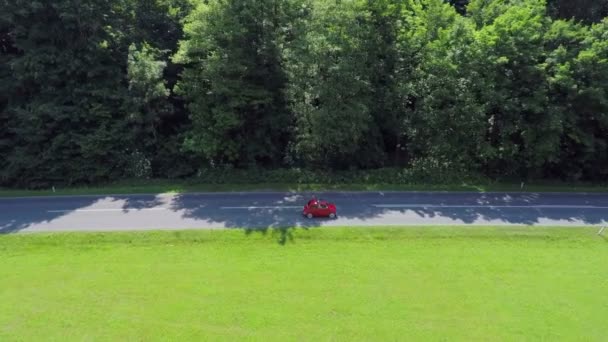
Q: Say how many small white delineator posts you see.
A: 3